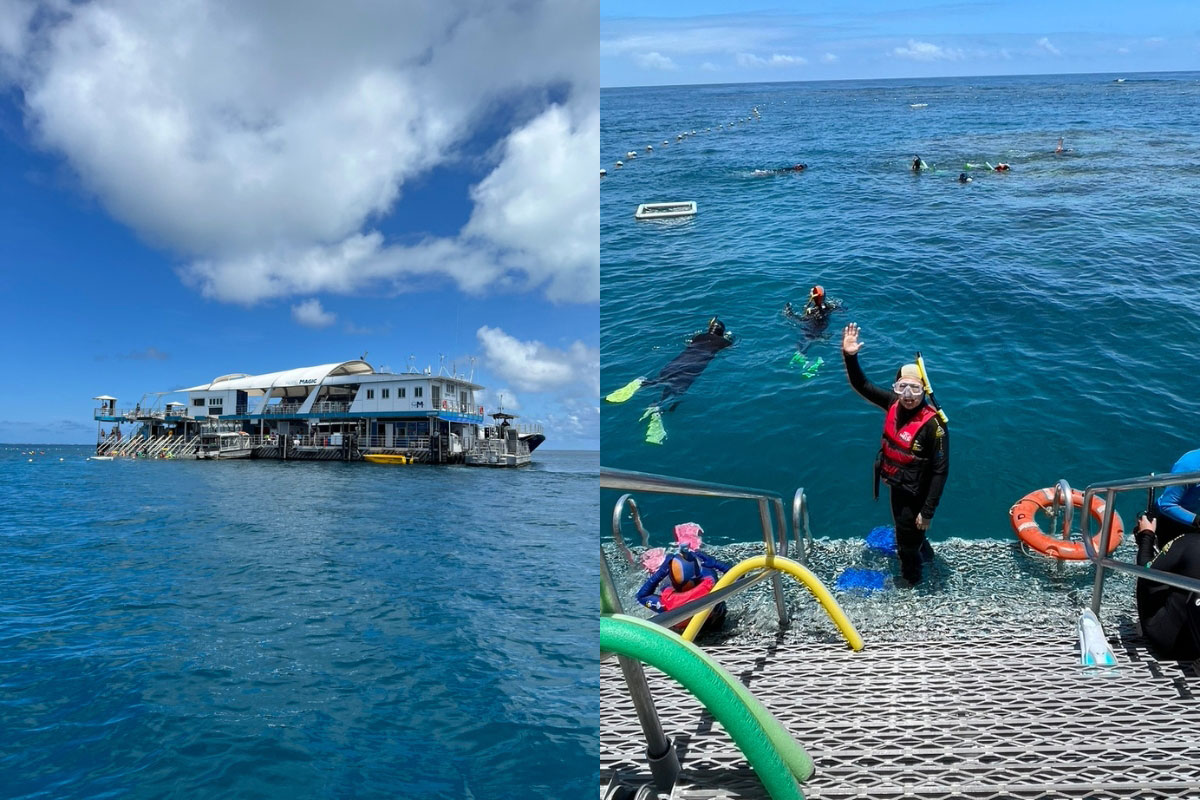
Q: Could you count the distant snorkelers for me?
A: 5